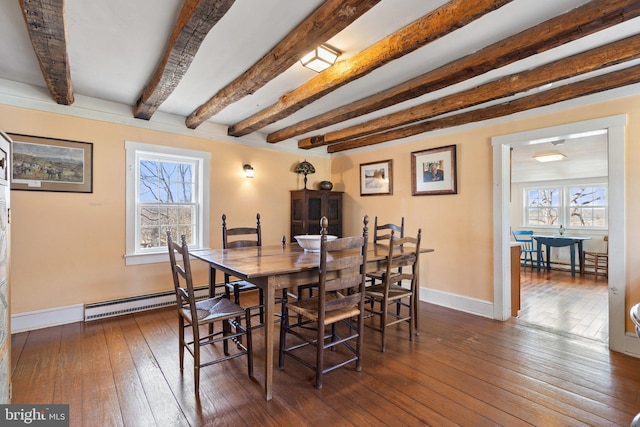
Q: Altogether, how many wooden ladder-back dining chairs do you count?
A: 6